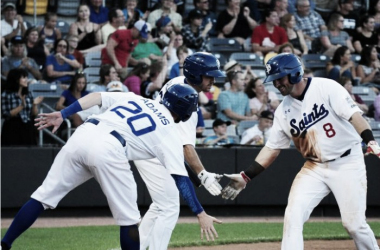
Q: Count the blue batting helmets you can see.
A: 3